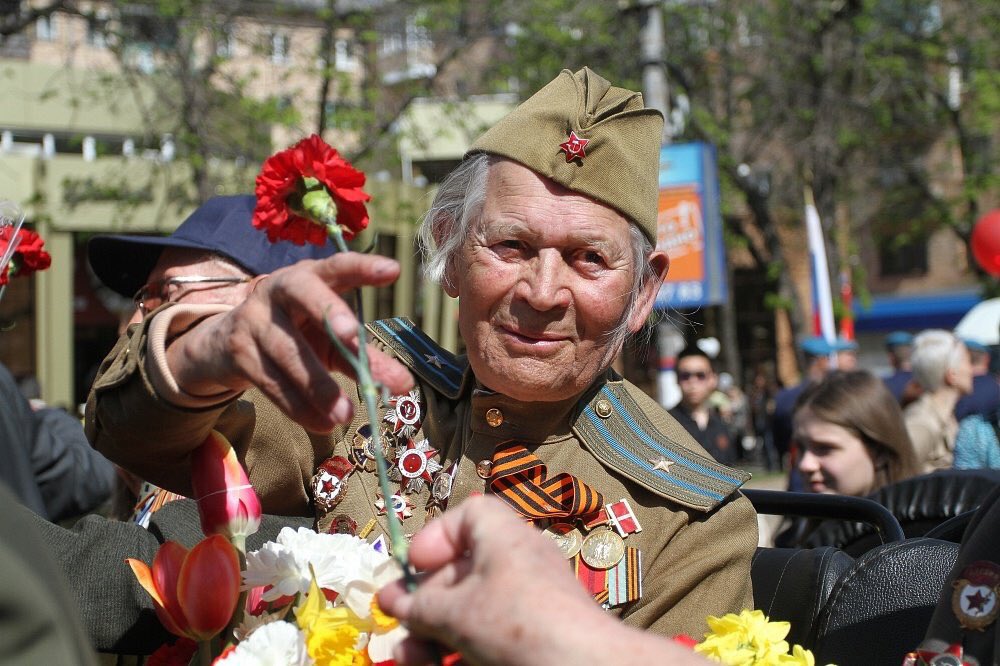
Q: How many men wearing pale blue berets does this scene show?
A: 4